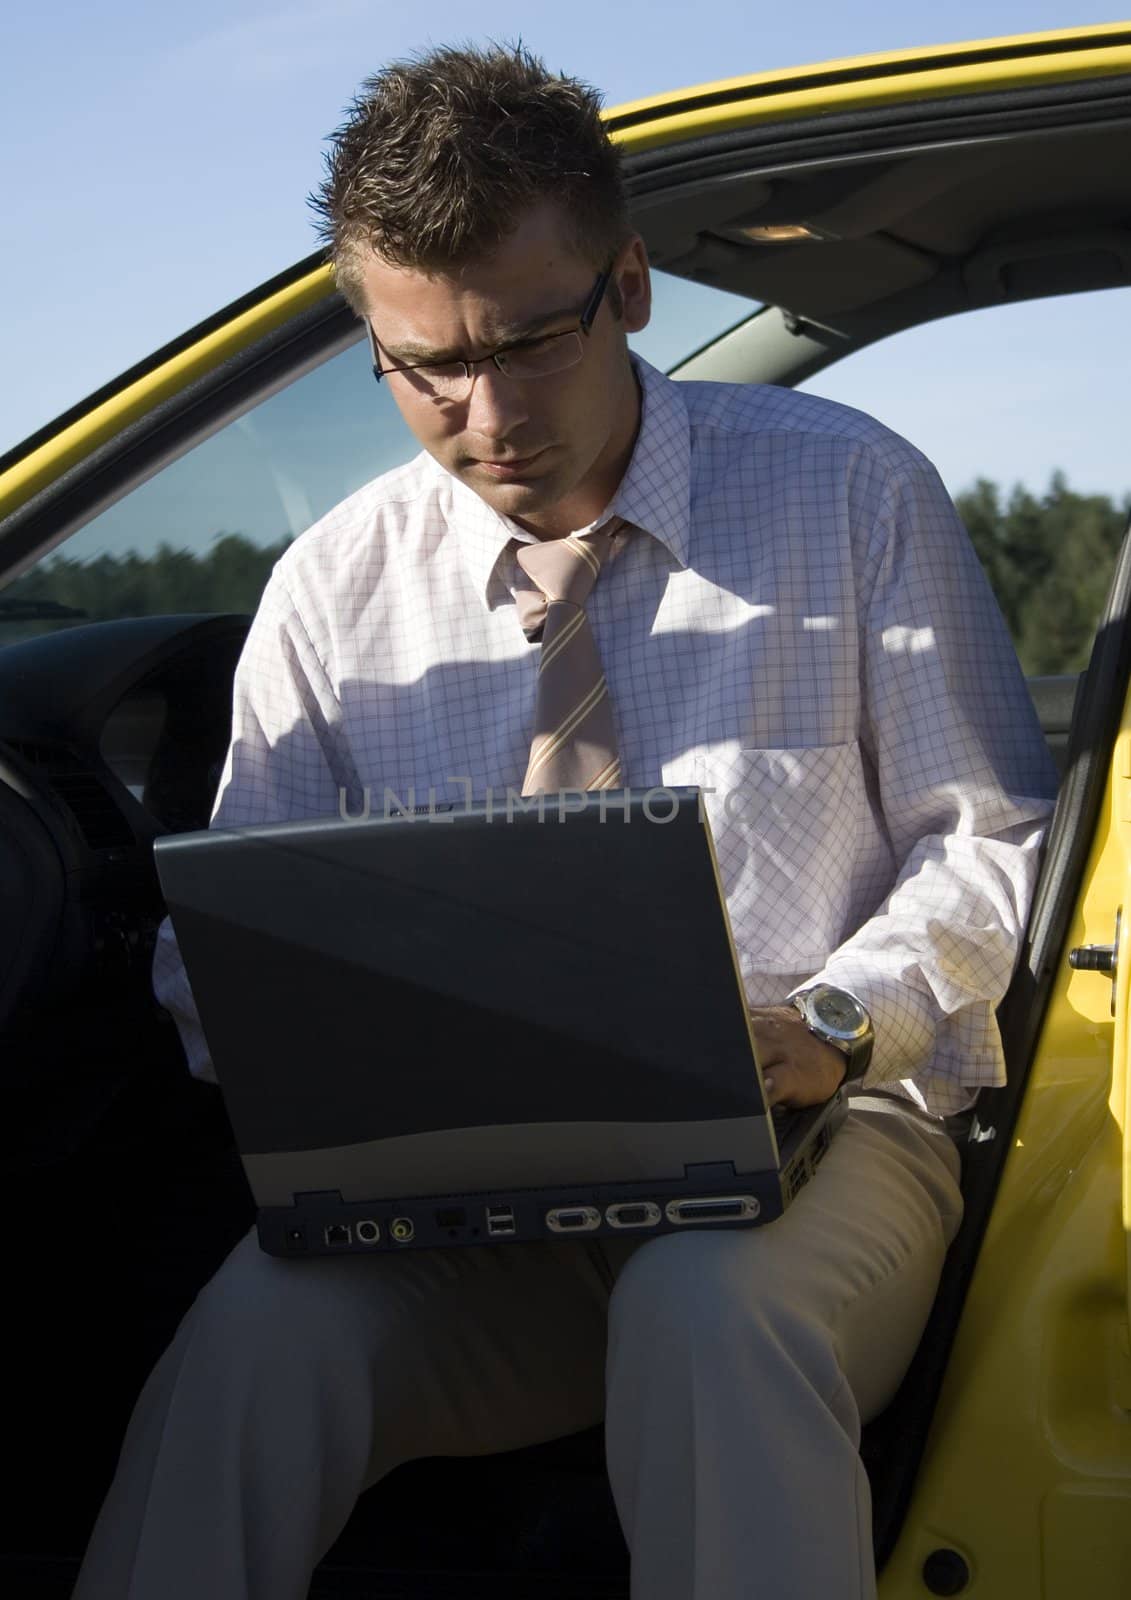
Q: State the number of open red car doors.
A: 0